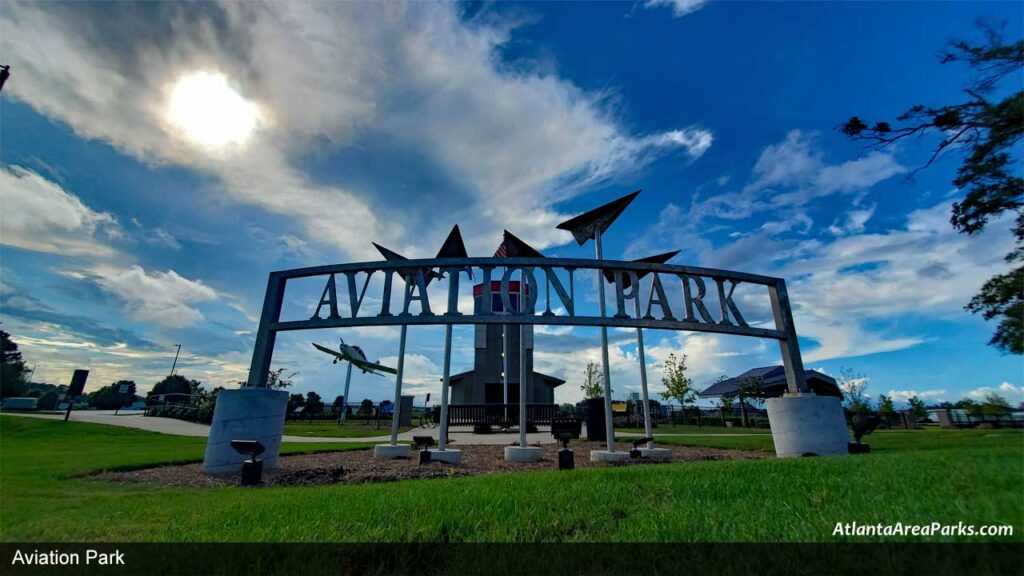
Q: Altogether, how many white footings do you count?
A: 7